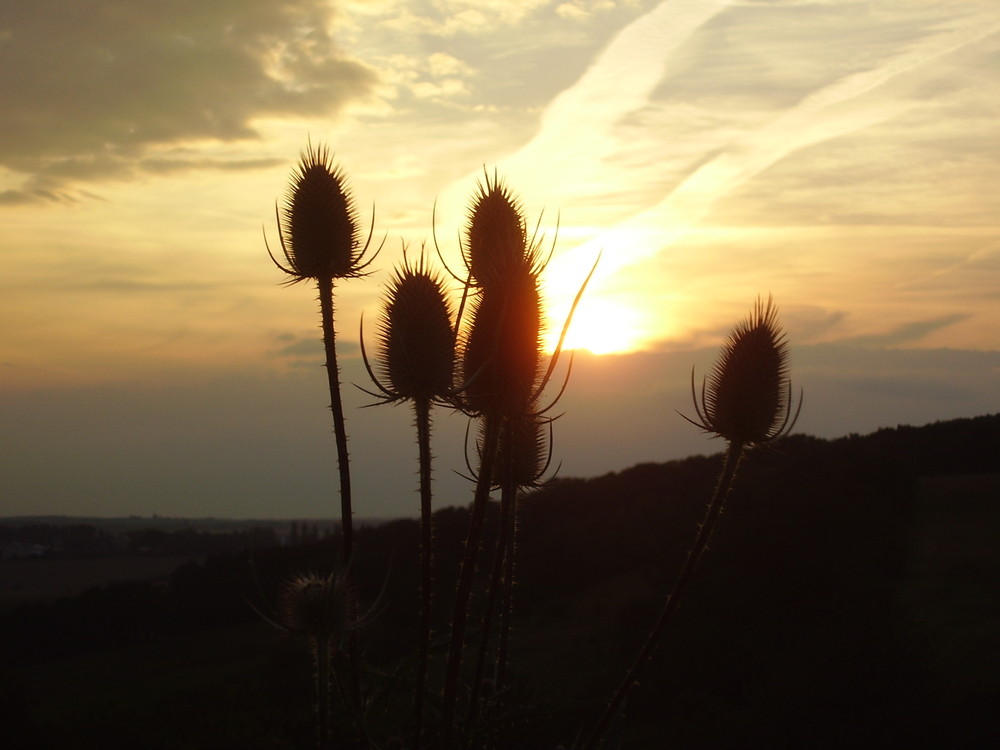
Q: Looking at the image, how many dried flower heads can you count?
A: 7